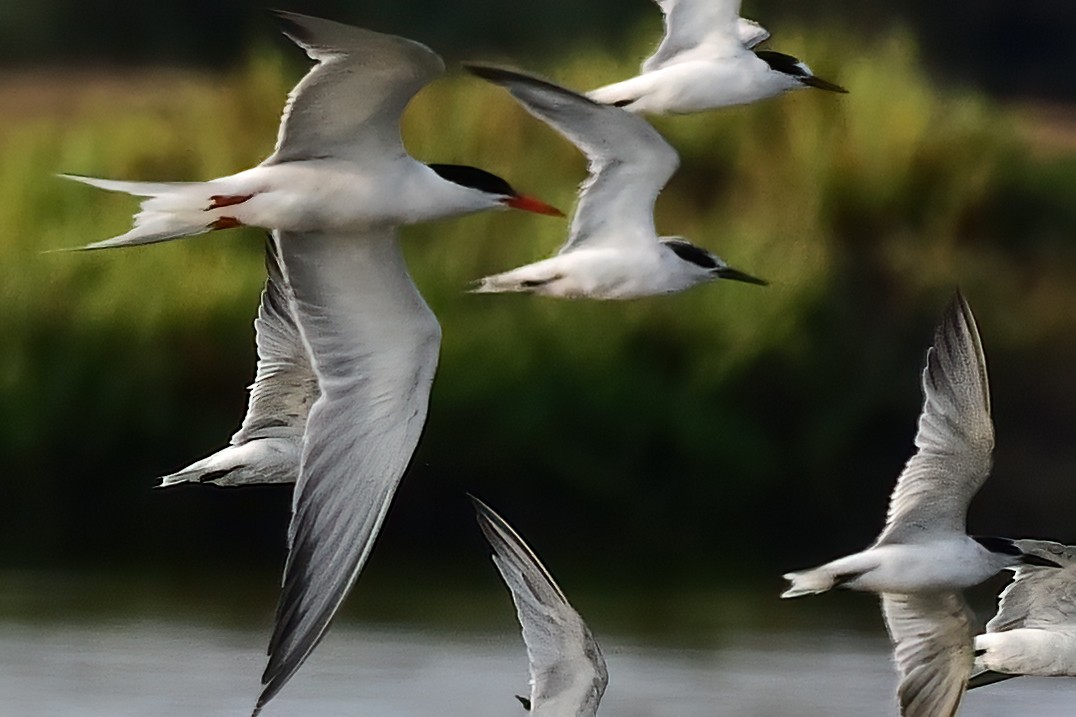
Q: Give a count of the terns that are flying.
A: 7